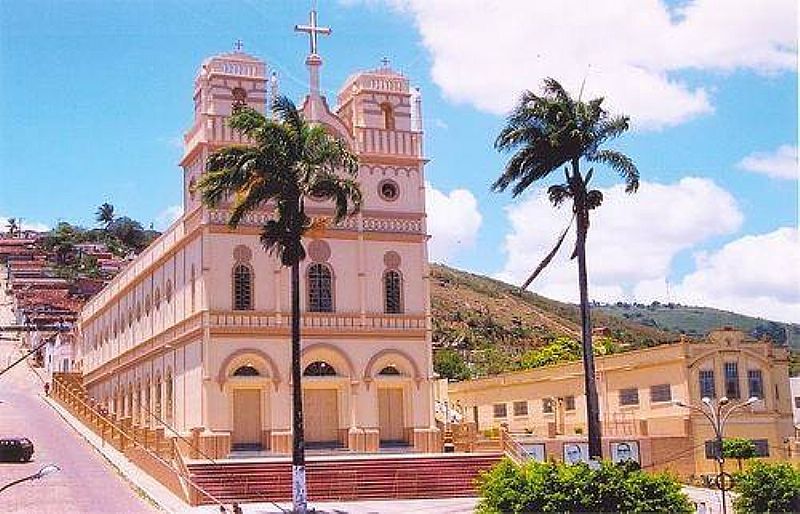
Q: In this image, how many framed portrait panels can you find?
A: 3